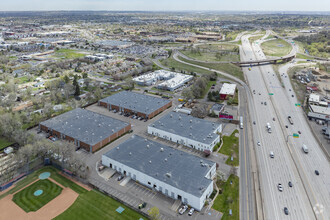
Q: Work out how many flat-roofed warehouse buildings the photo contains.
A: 4